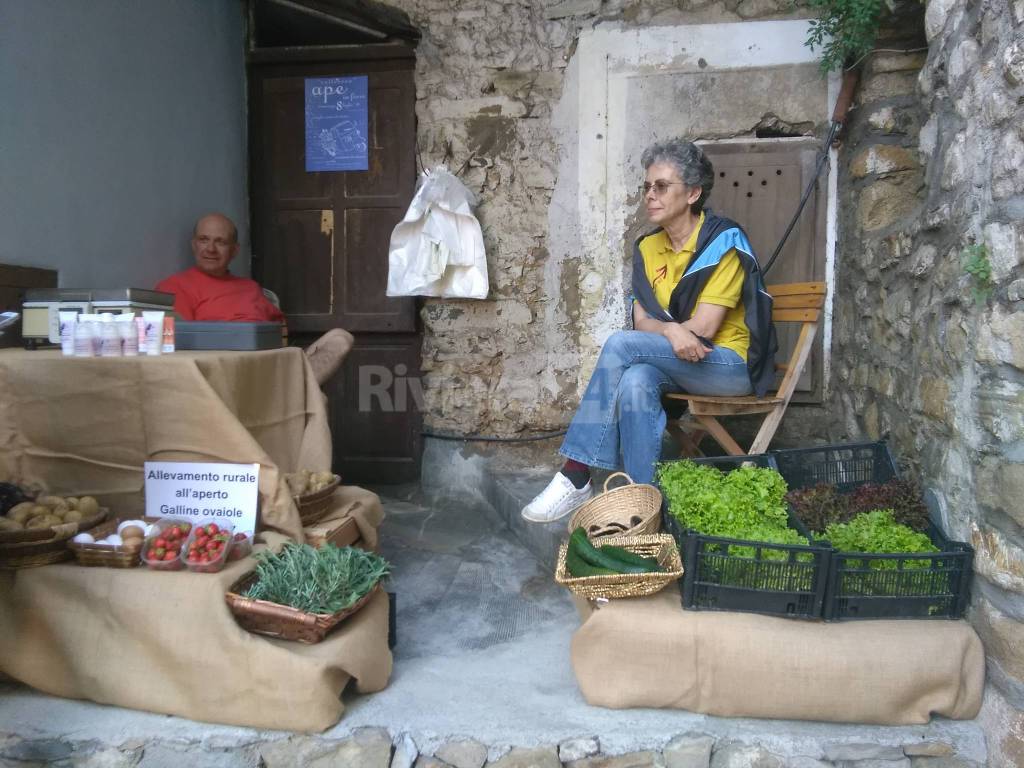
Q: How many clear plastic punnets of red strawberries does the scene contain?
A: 3